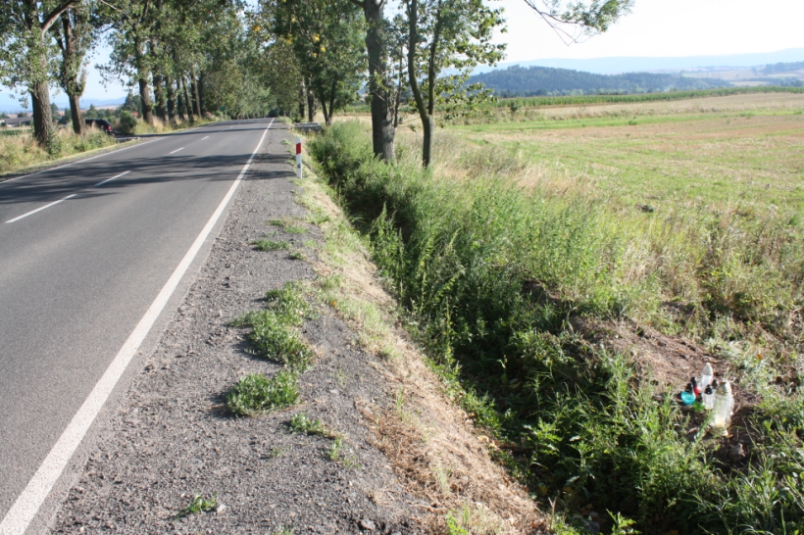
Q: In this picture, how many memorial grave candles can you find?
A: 7